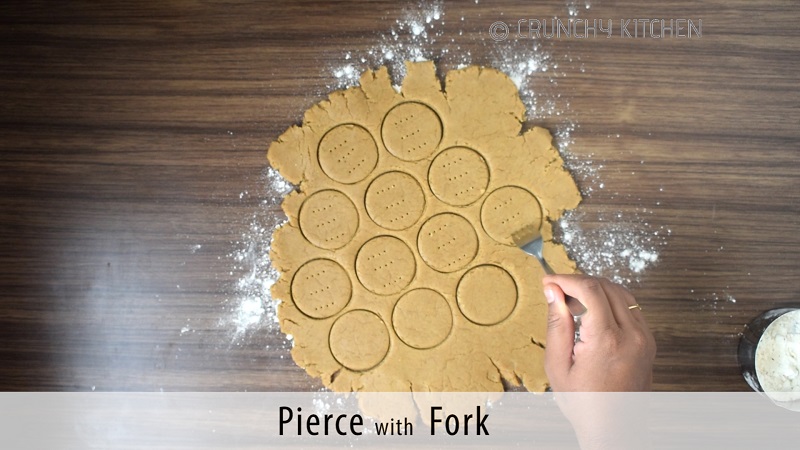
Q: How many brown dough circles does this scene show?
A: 12